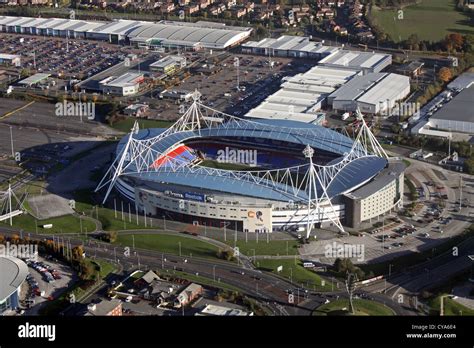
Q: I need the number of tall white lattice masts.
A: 4